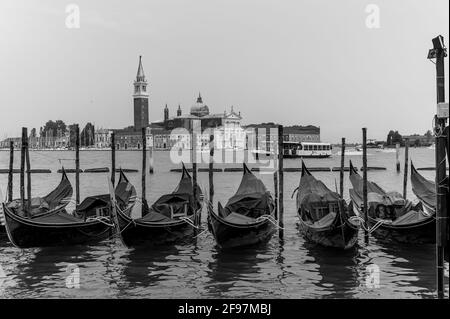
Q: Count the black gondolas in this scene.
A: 7